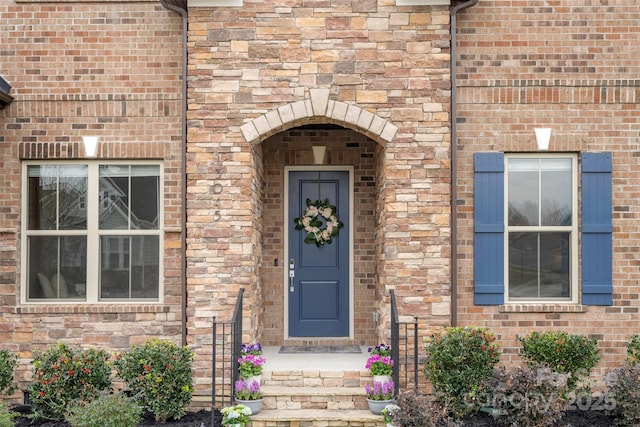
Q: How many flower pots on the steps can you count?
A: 8